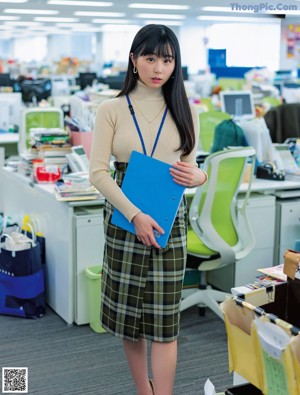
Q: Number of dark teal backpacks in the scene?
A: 1